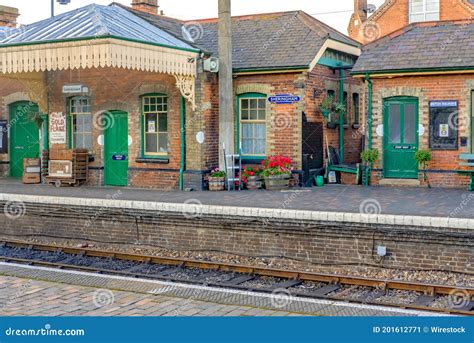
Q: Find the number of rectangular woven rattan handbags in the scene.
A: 0